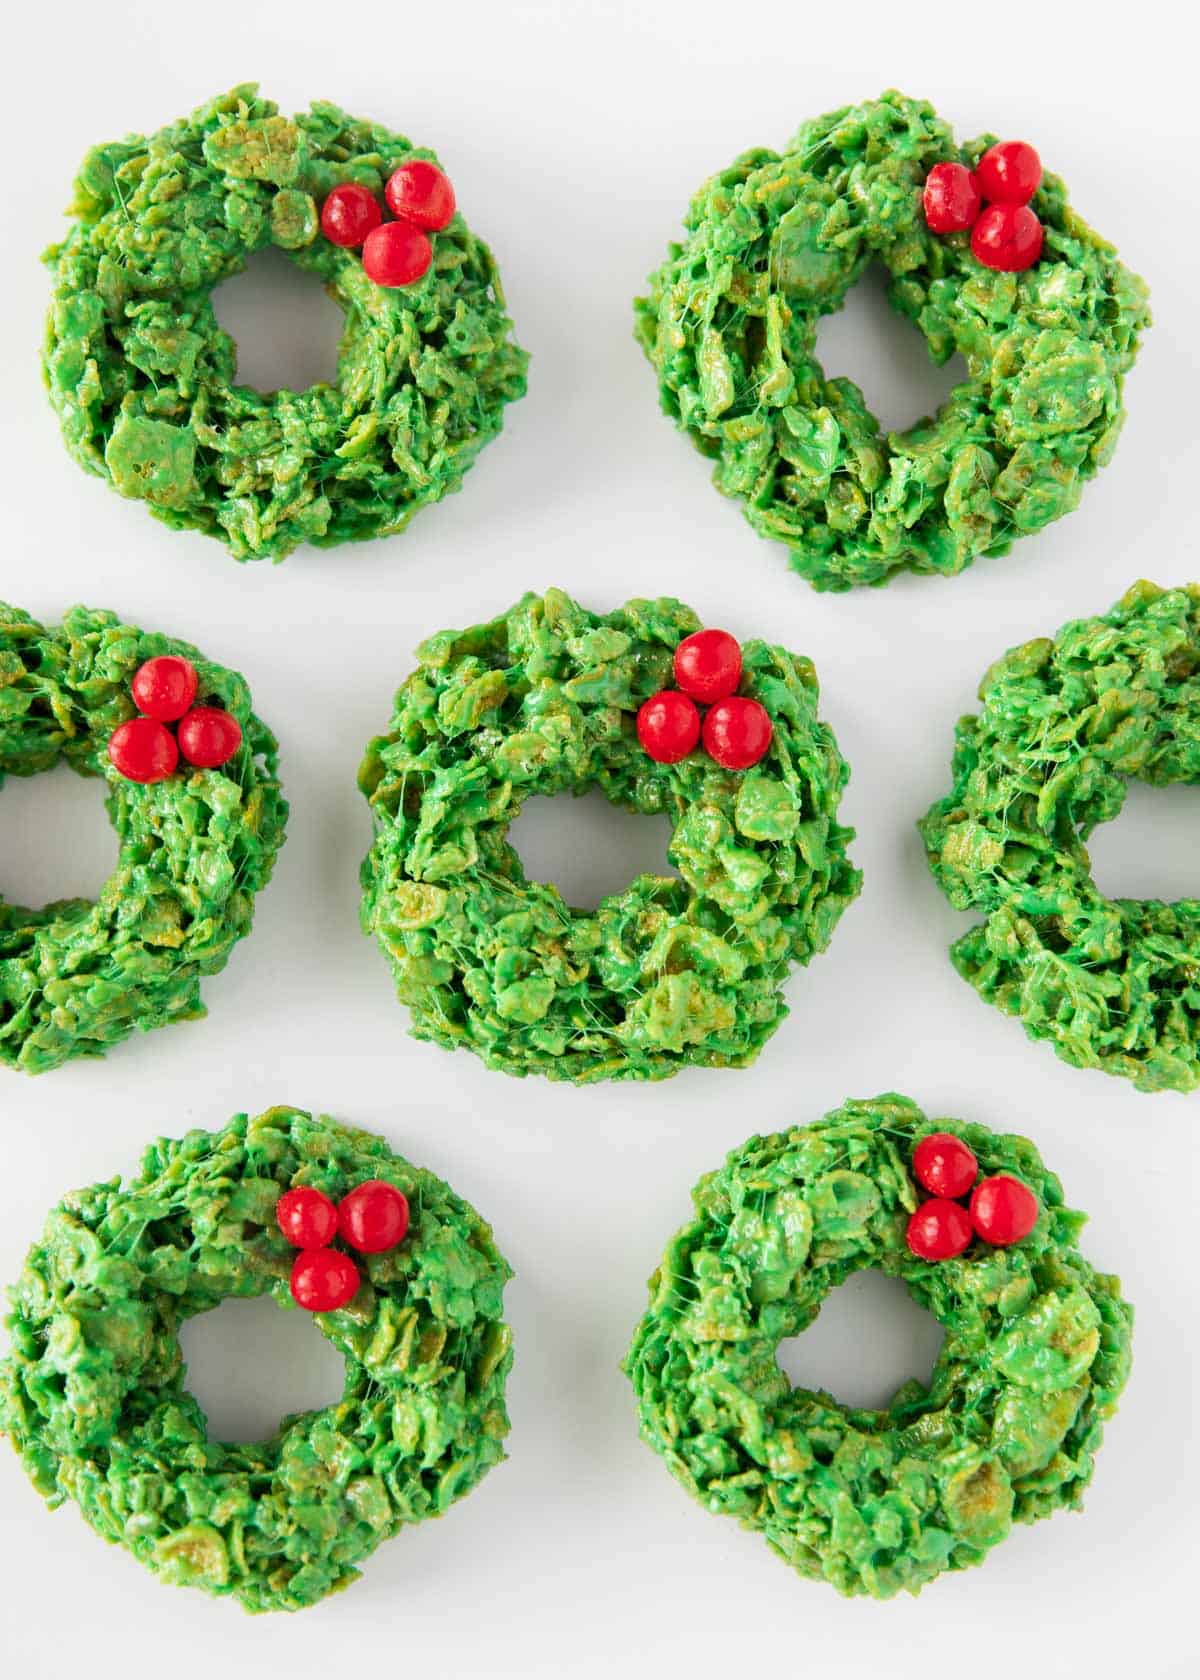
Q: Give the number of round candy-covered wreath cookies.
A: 7